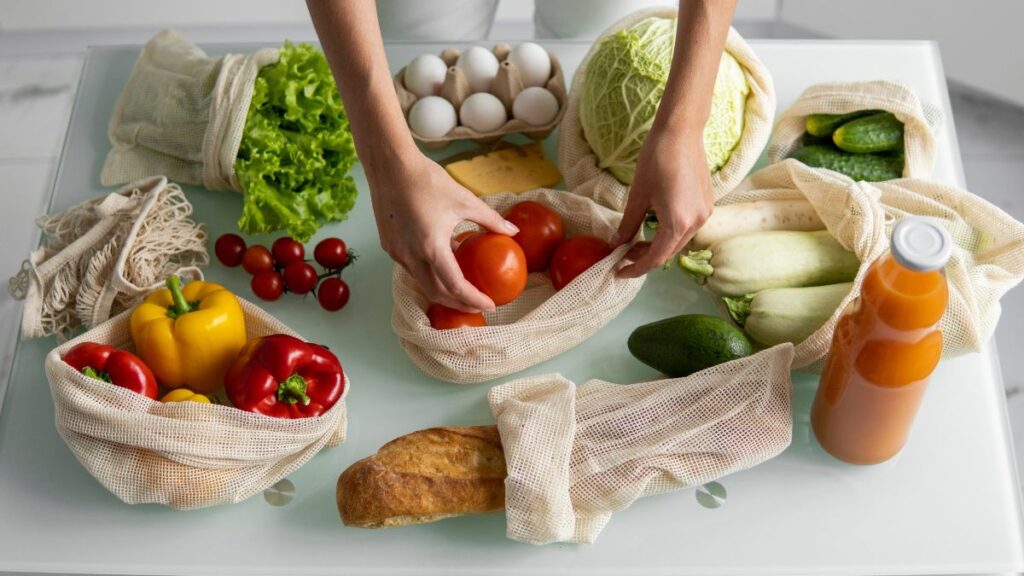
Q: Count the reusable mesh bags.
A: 8